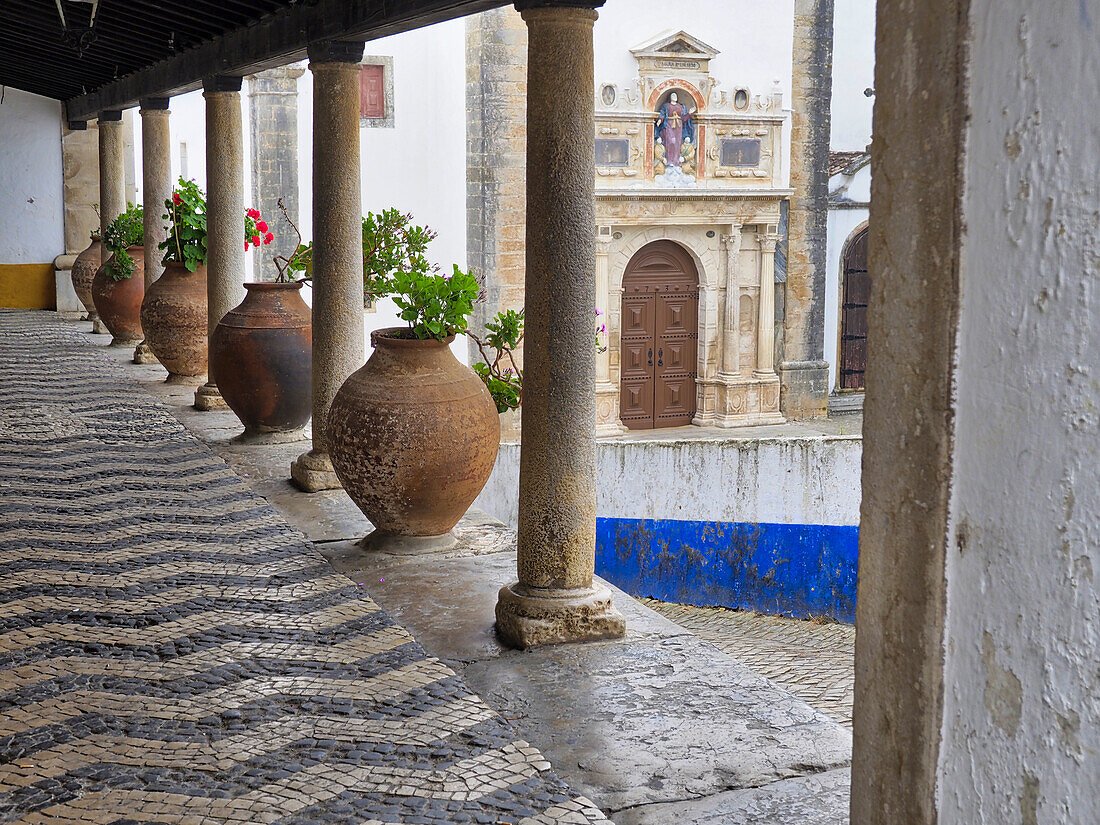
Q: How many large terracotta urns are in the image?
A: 5